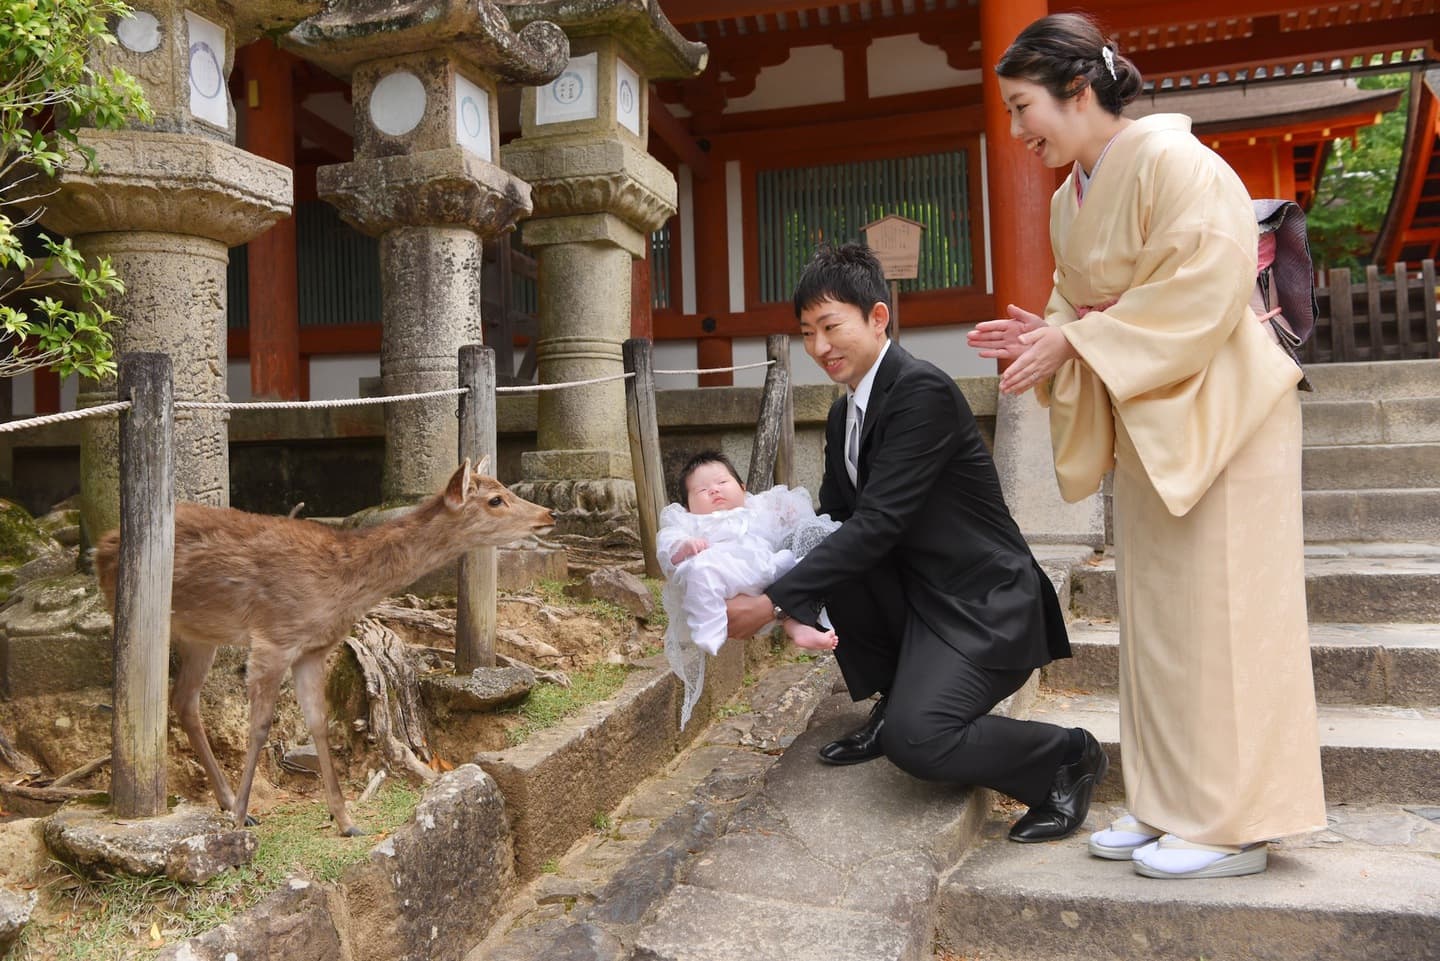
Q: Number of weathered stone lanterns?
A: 3